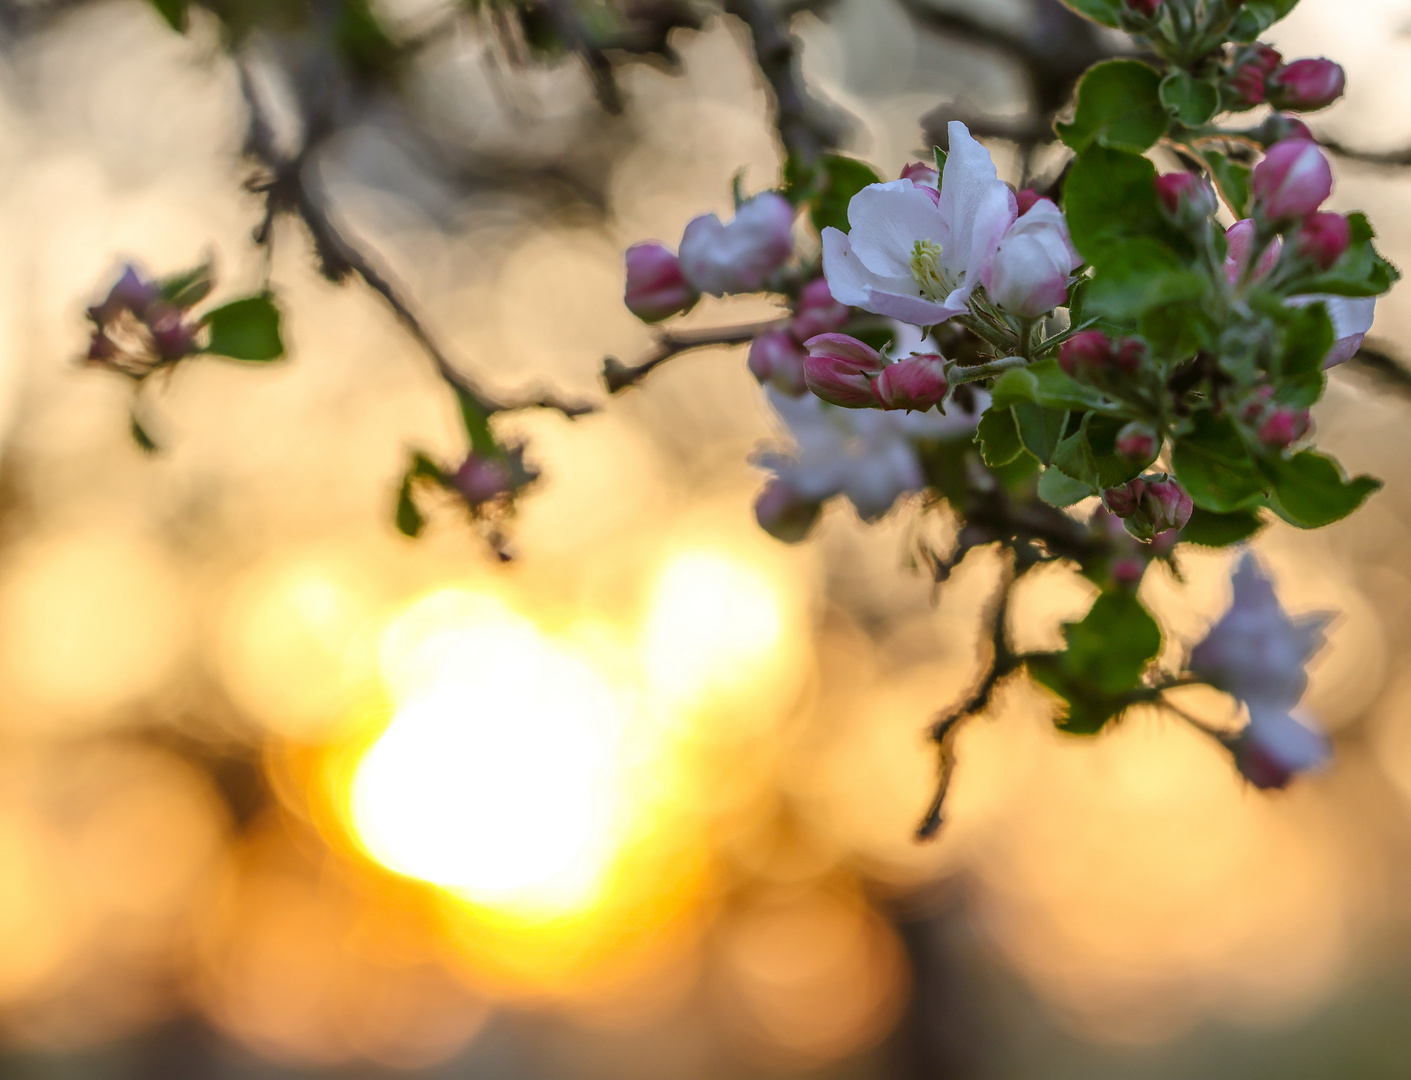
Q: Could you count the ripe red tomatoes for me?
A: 0